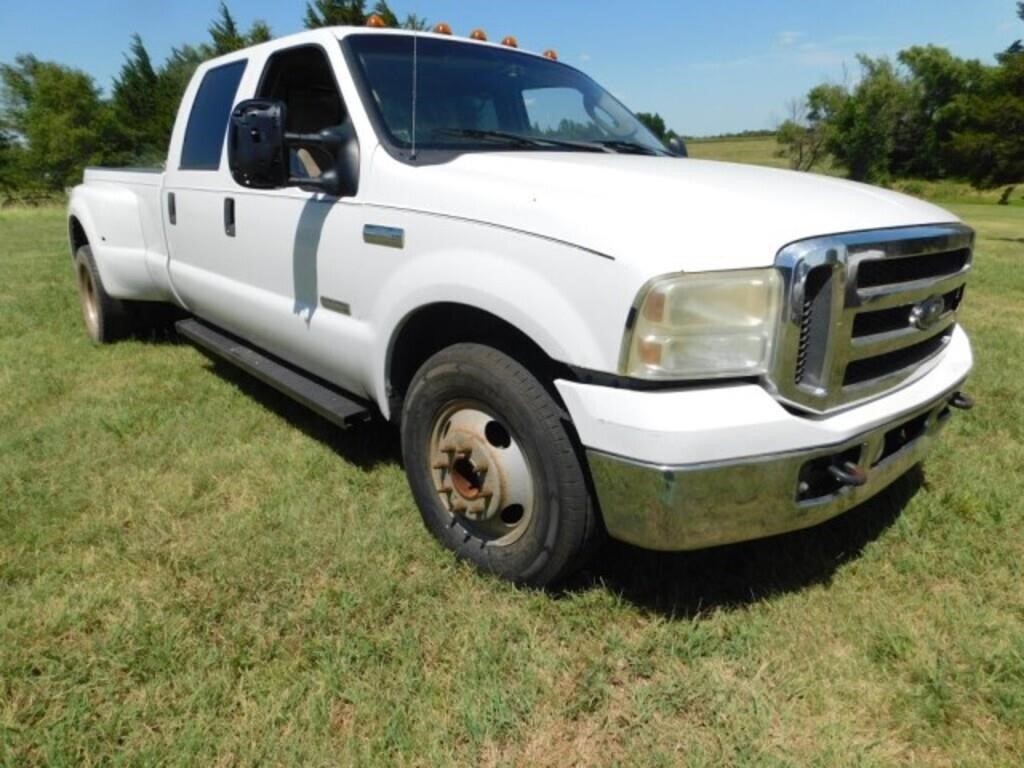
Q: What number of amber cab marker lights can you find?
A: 5